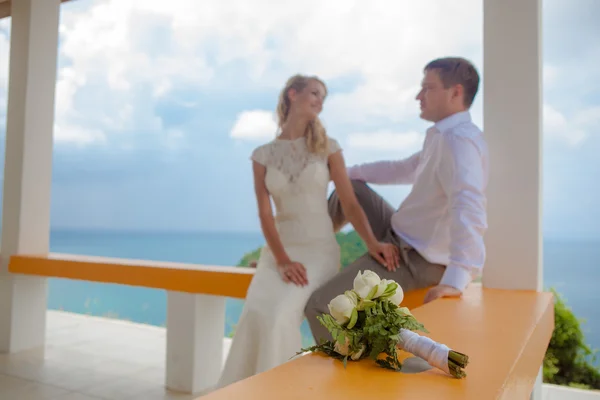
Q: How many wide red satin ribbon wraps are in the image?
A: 0